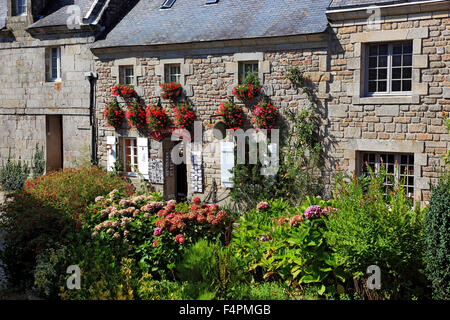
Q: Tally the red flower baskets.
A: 9